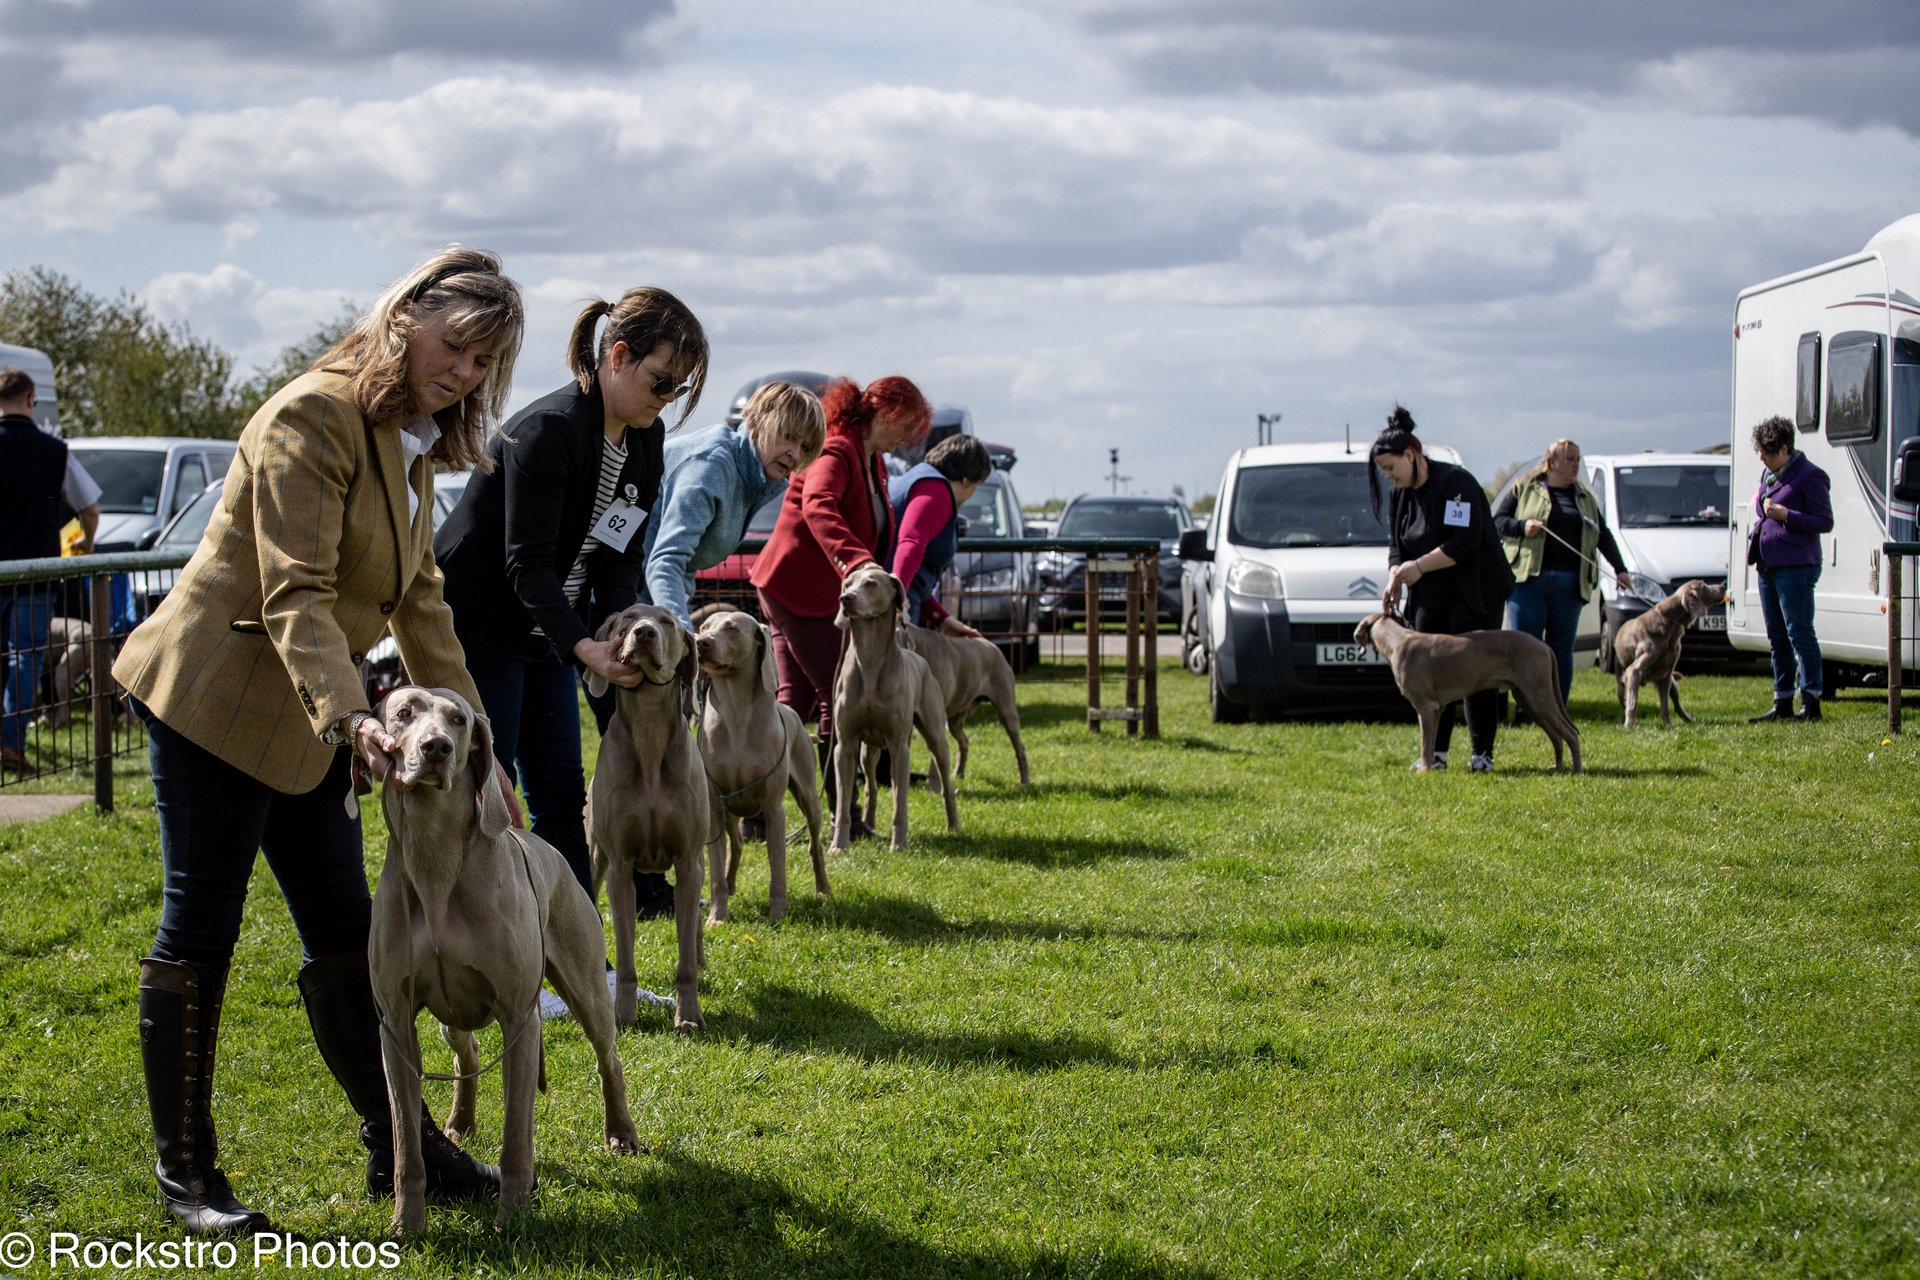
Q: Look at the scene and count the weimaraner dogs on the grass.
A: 7